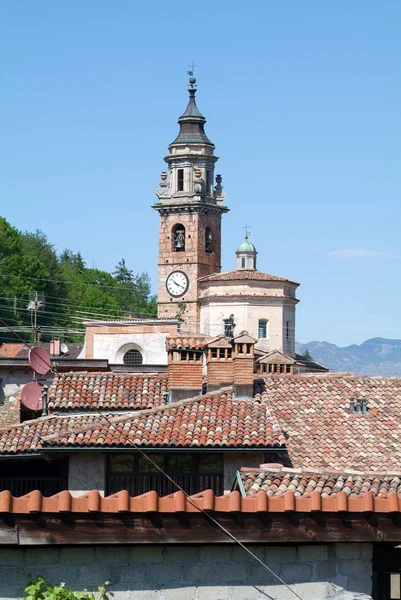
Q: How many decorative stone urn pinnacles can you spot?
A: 3